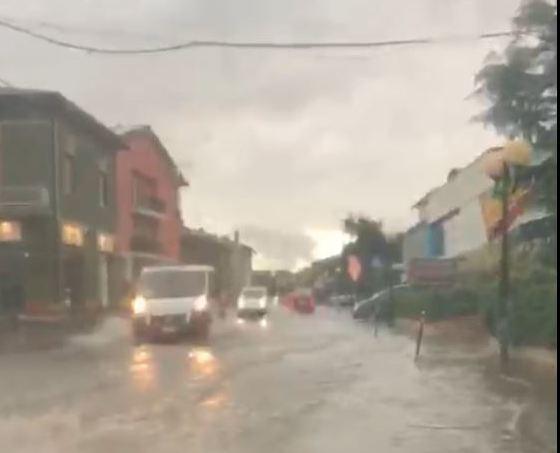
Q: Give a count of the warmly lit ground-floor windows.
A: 3